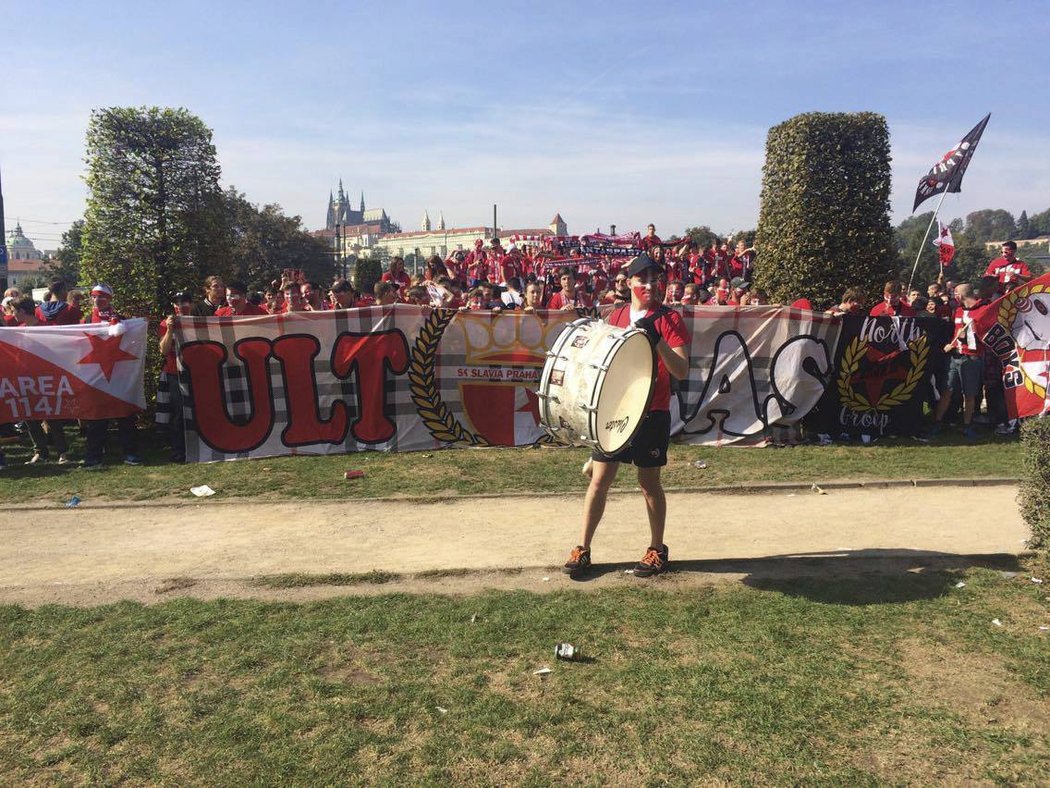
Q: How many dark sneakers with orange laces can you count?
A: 2